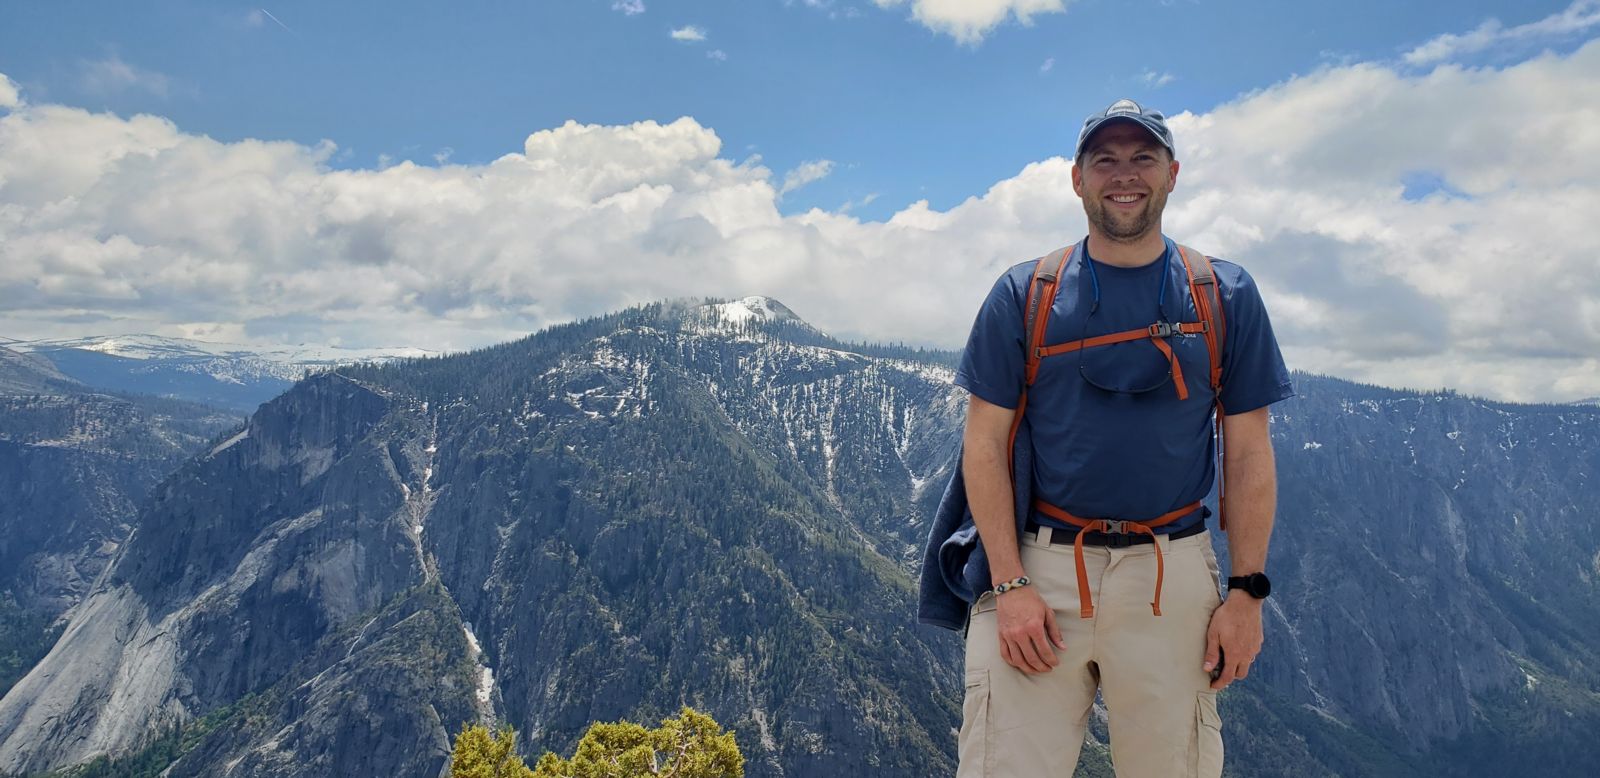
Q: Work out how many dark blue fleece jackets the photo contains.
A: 1